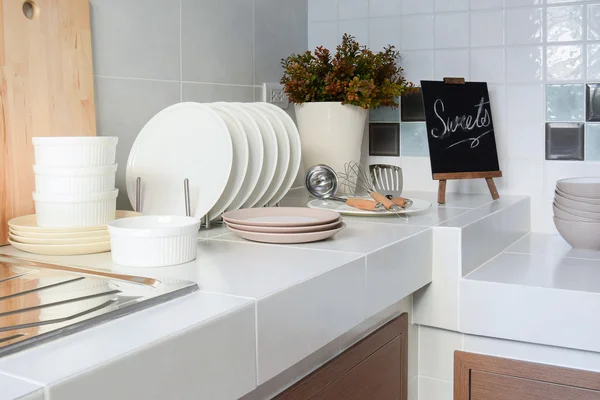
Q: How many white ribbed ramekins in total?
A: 4